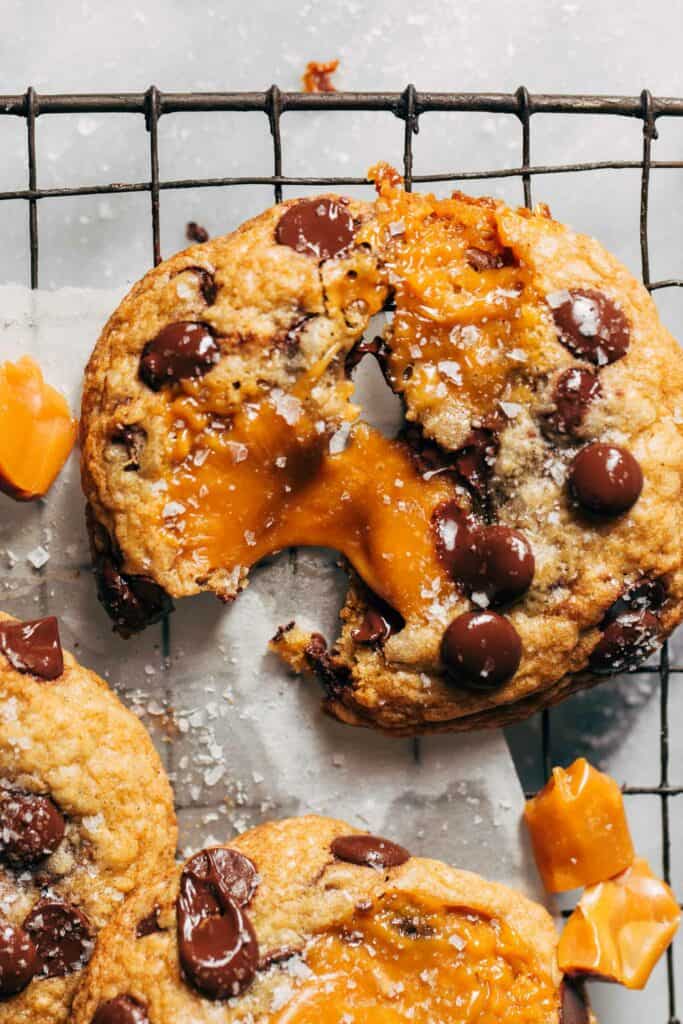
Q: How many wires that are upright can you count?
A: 6